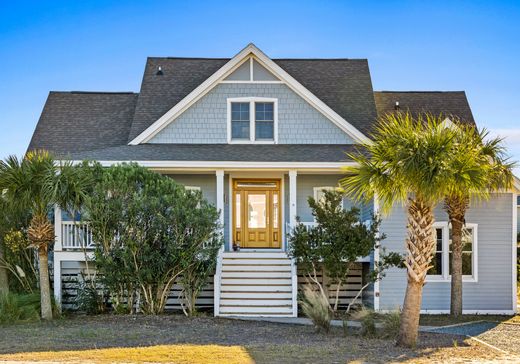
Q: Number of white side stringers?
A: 2